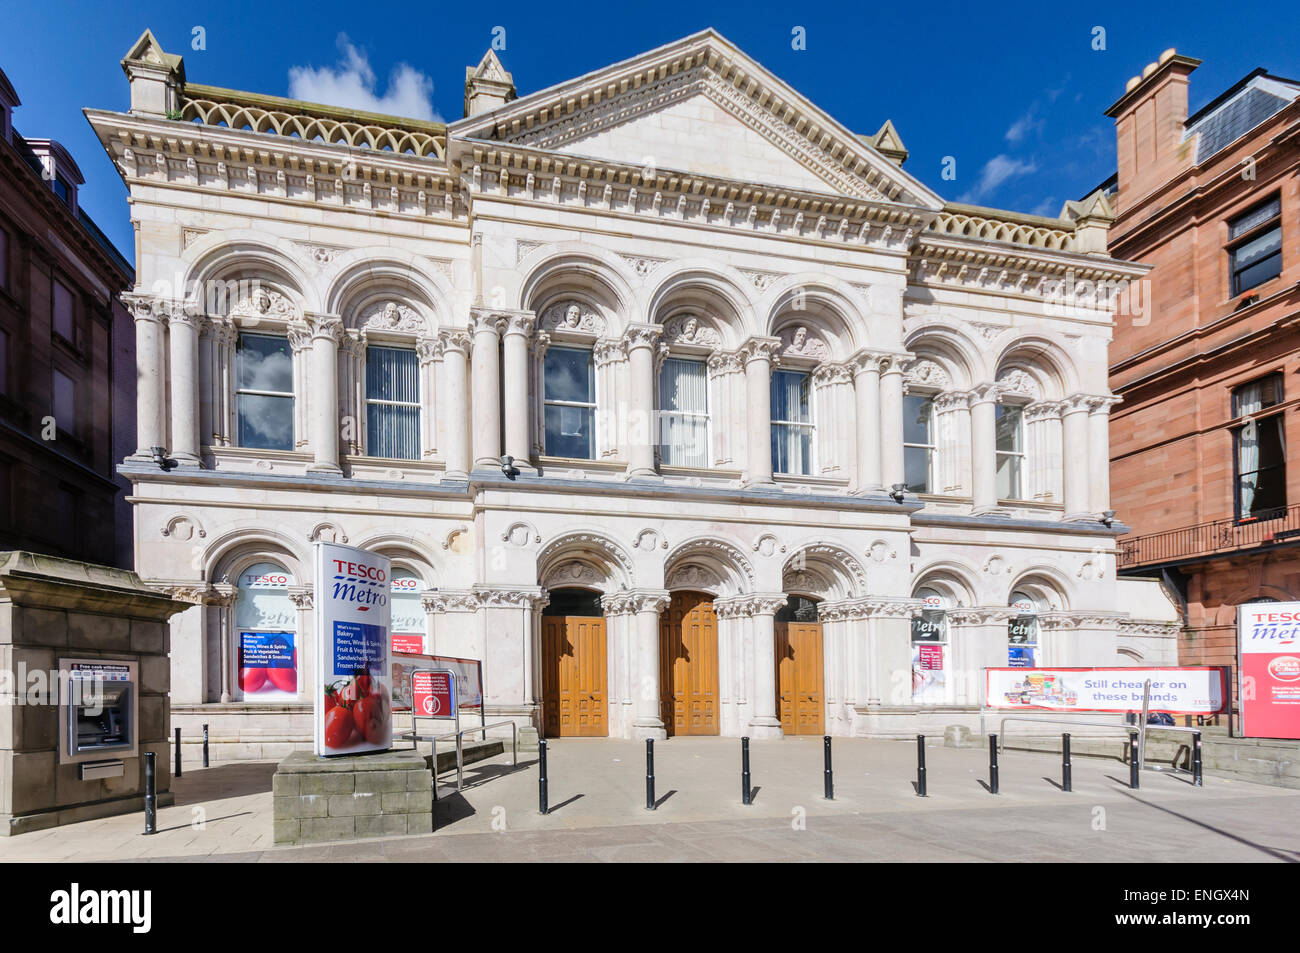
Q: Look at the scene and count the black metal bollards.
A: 12